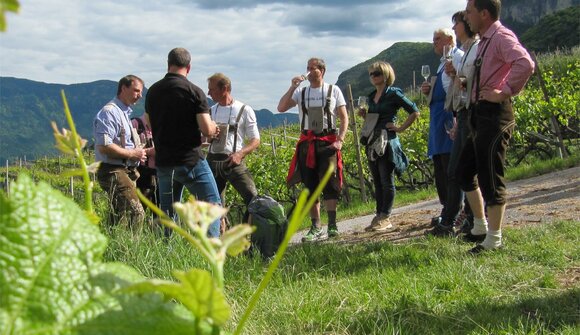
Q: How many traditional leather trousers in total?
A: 4